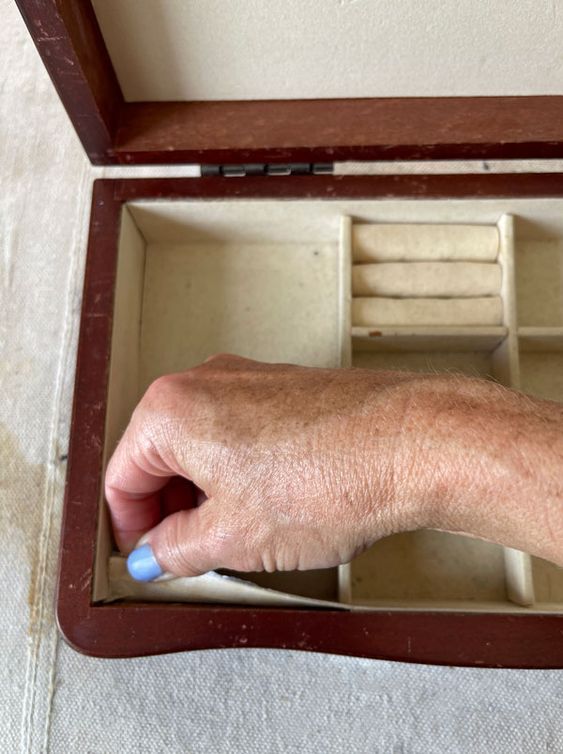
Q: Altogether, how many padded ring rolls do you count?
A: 3